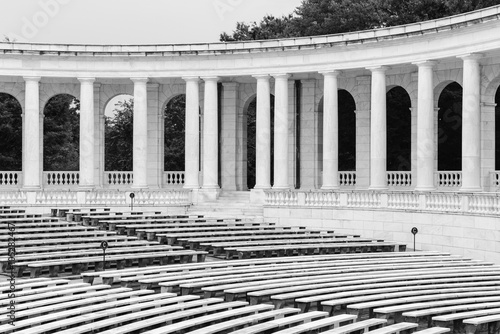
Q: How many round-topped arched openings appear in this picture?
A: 9